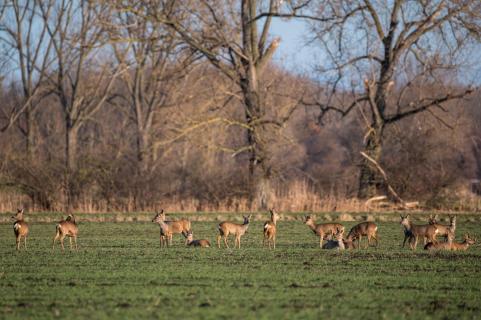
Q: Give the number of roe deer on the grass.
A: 13